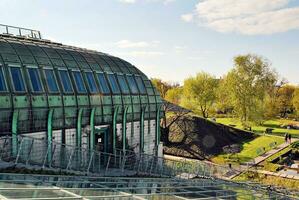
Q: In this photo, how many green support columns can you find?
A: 8